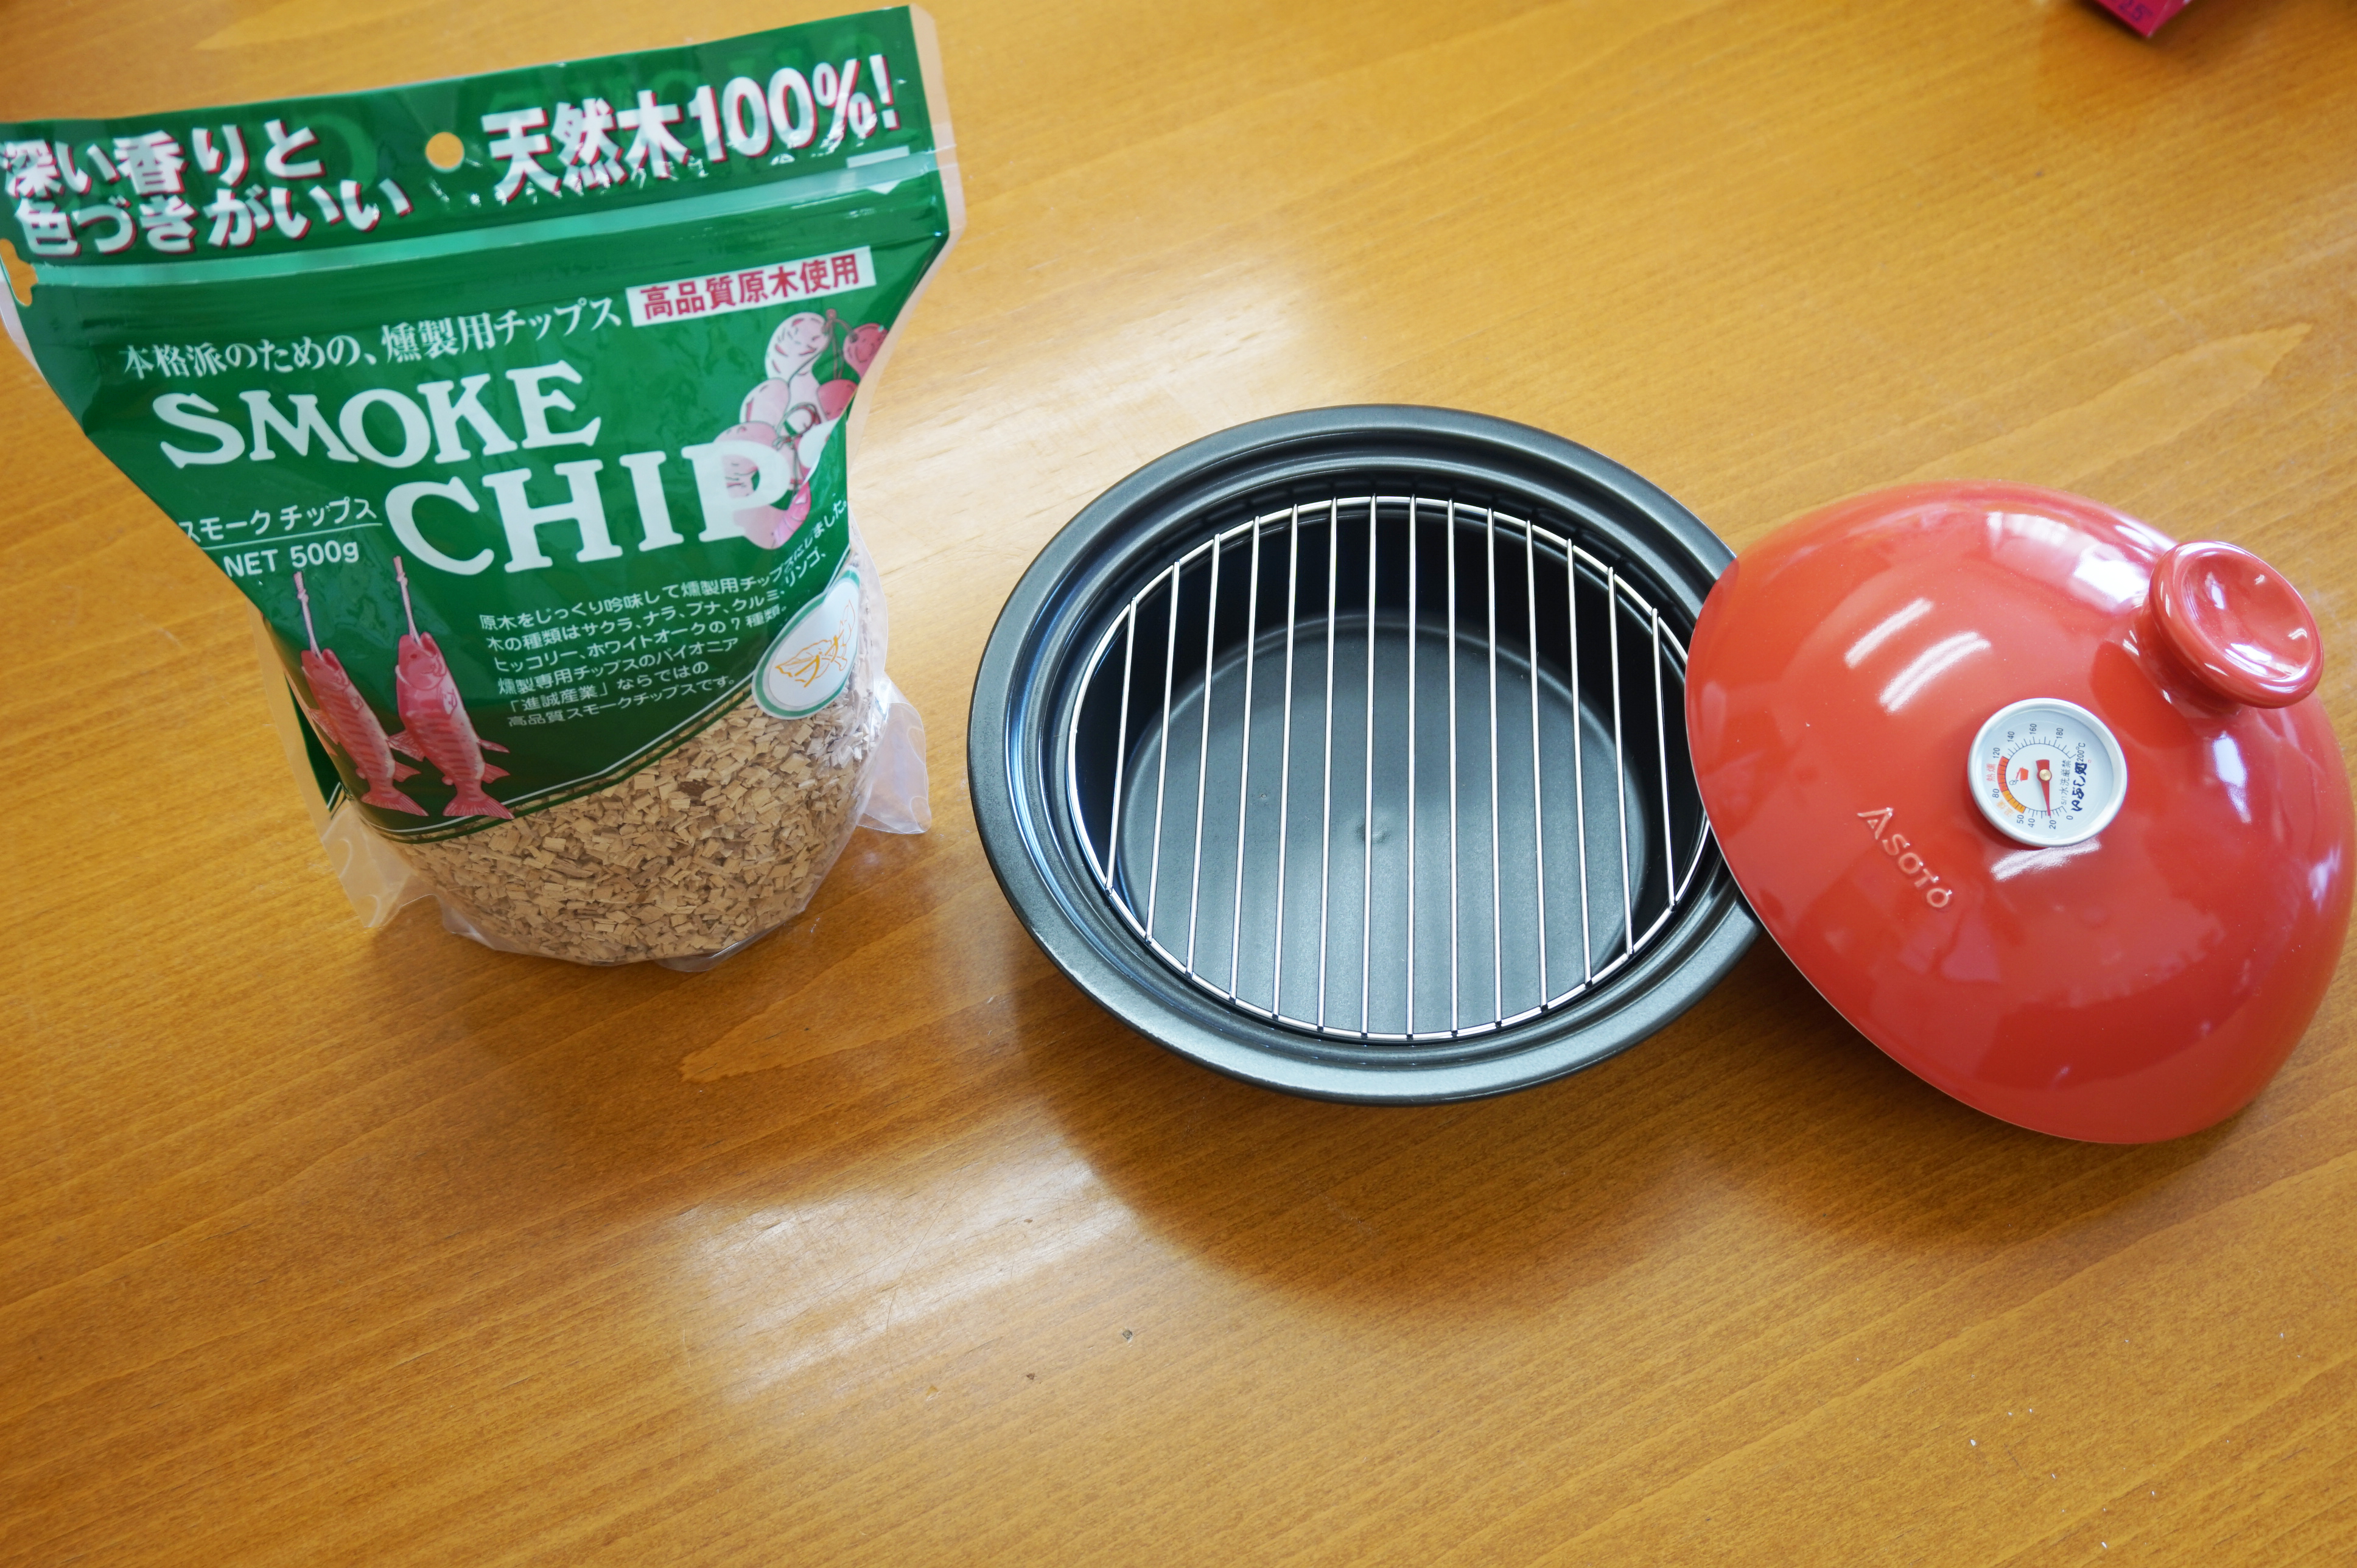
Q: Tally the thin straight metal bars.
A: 14